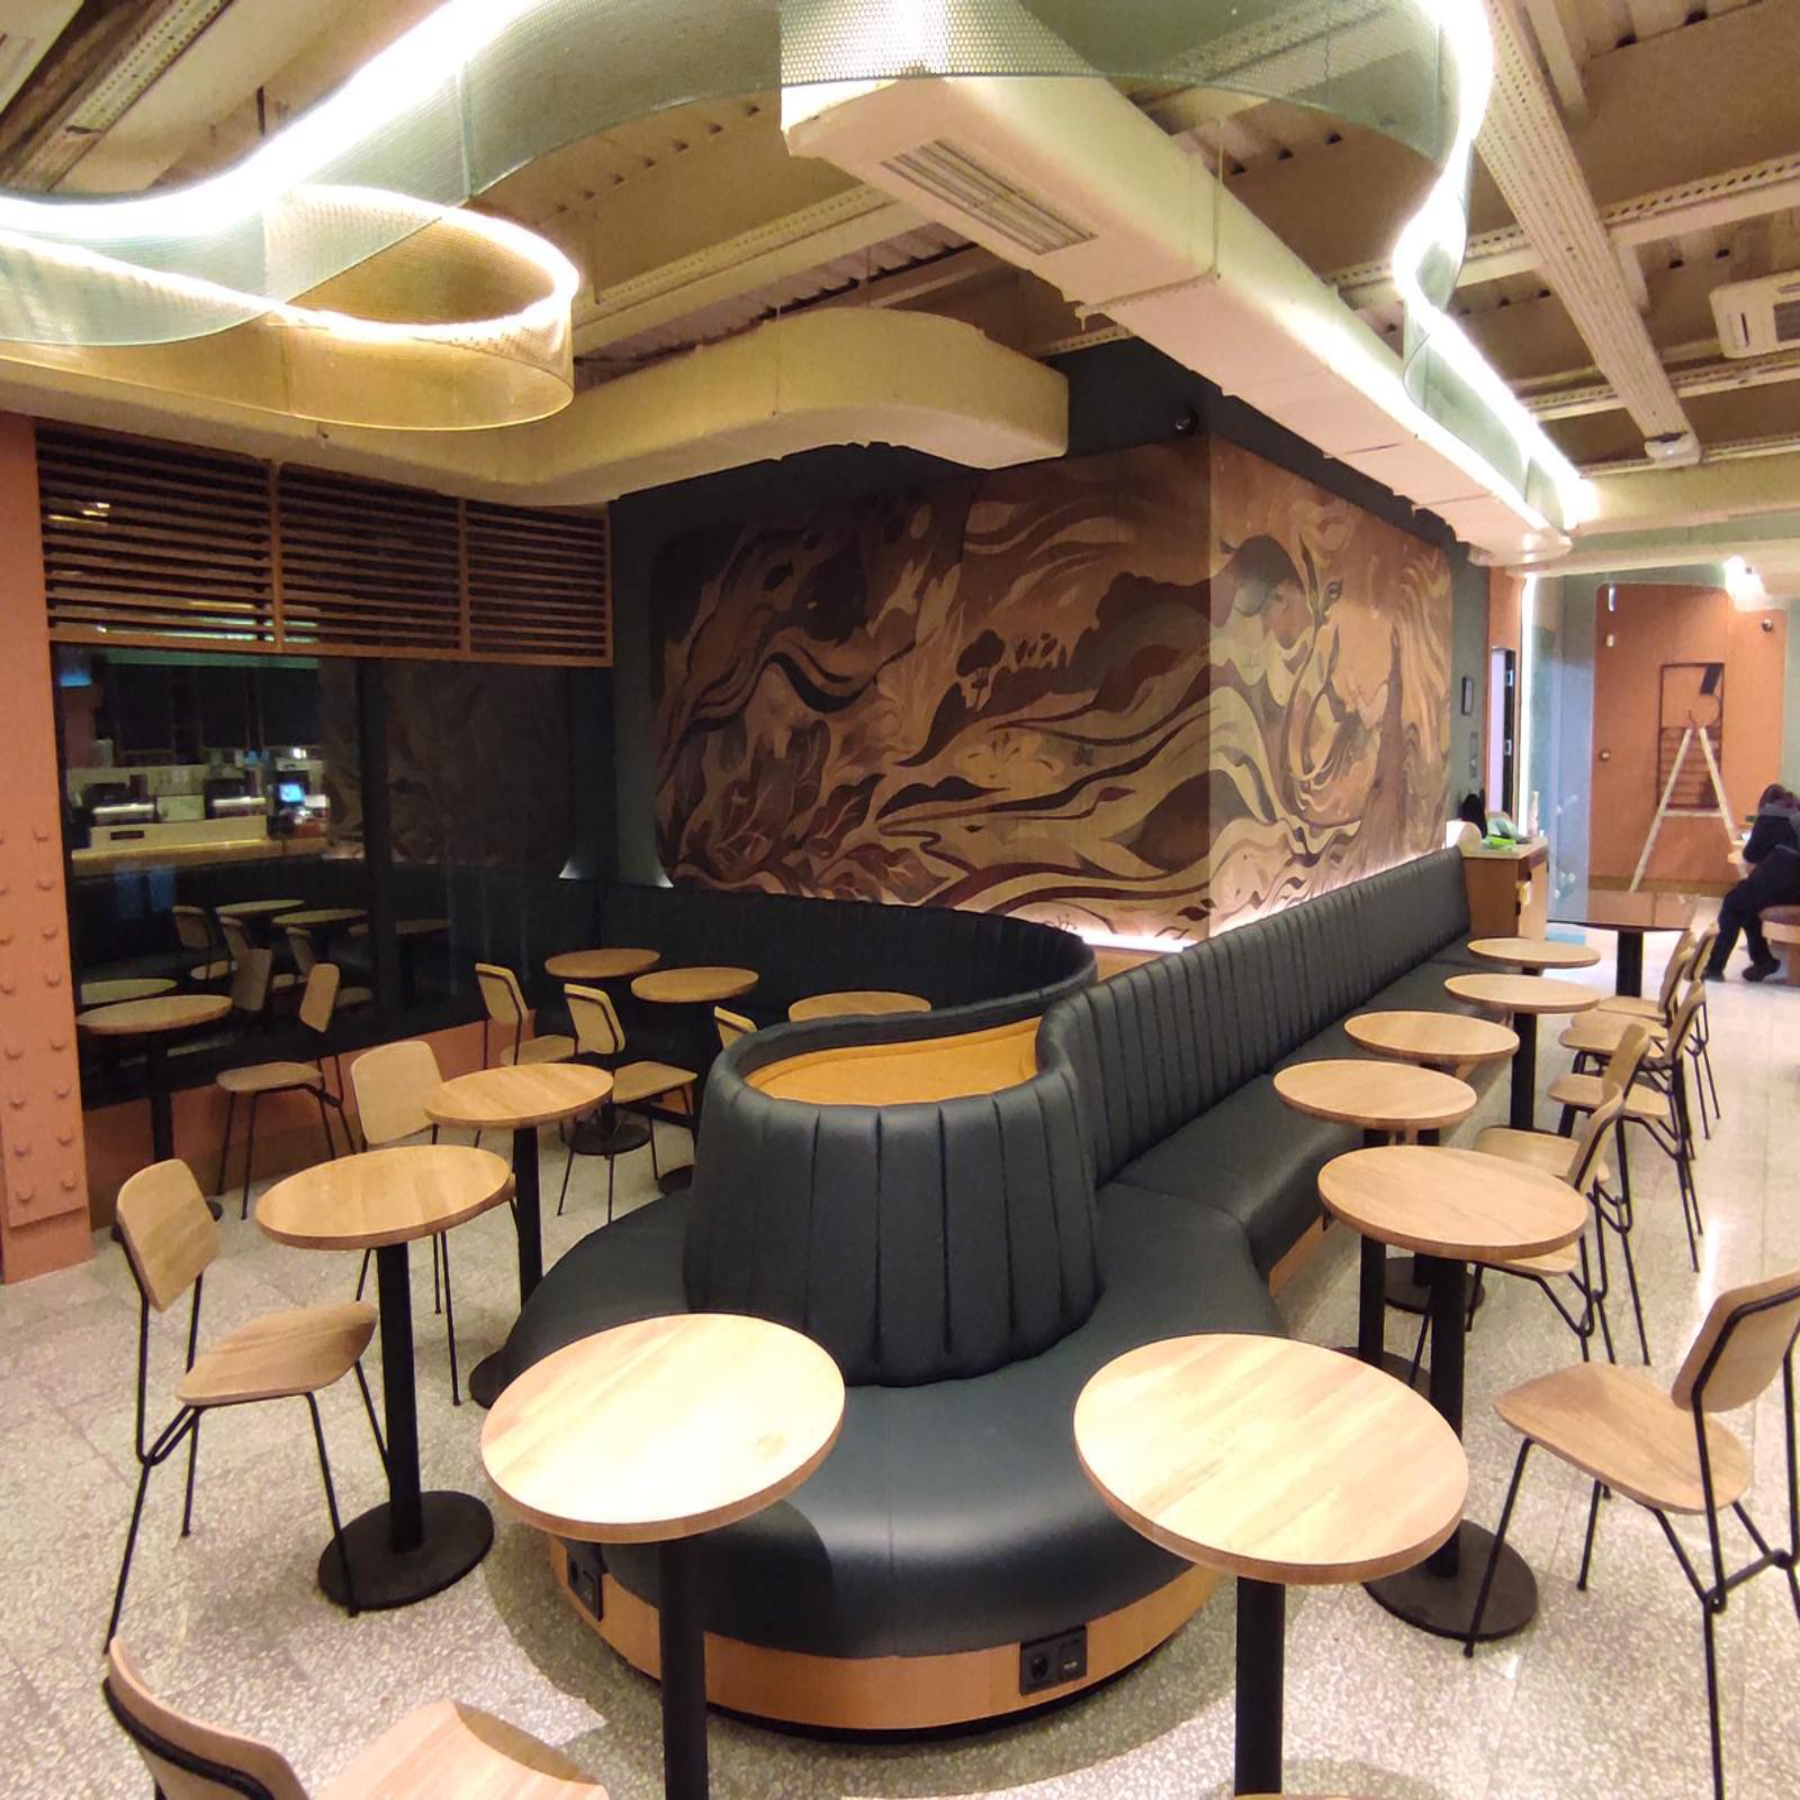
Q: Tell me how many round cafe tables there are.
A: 13